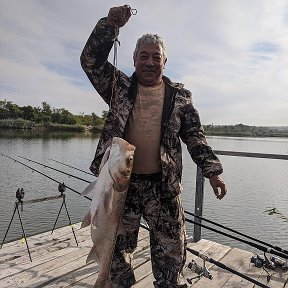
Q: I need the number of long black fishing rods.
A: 3